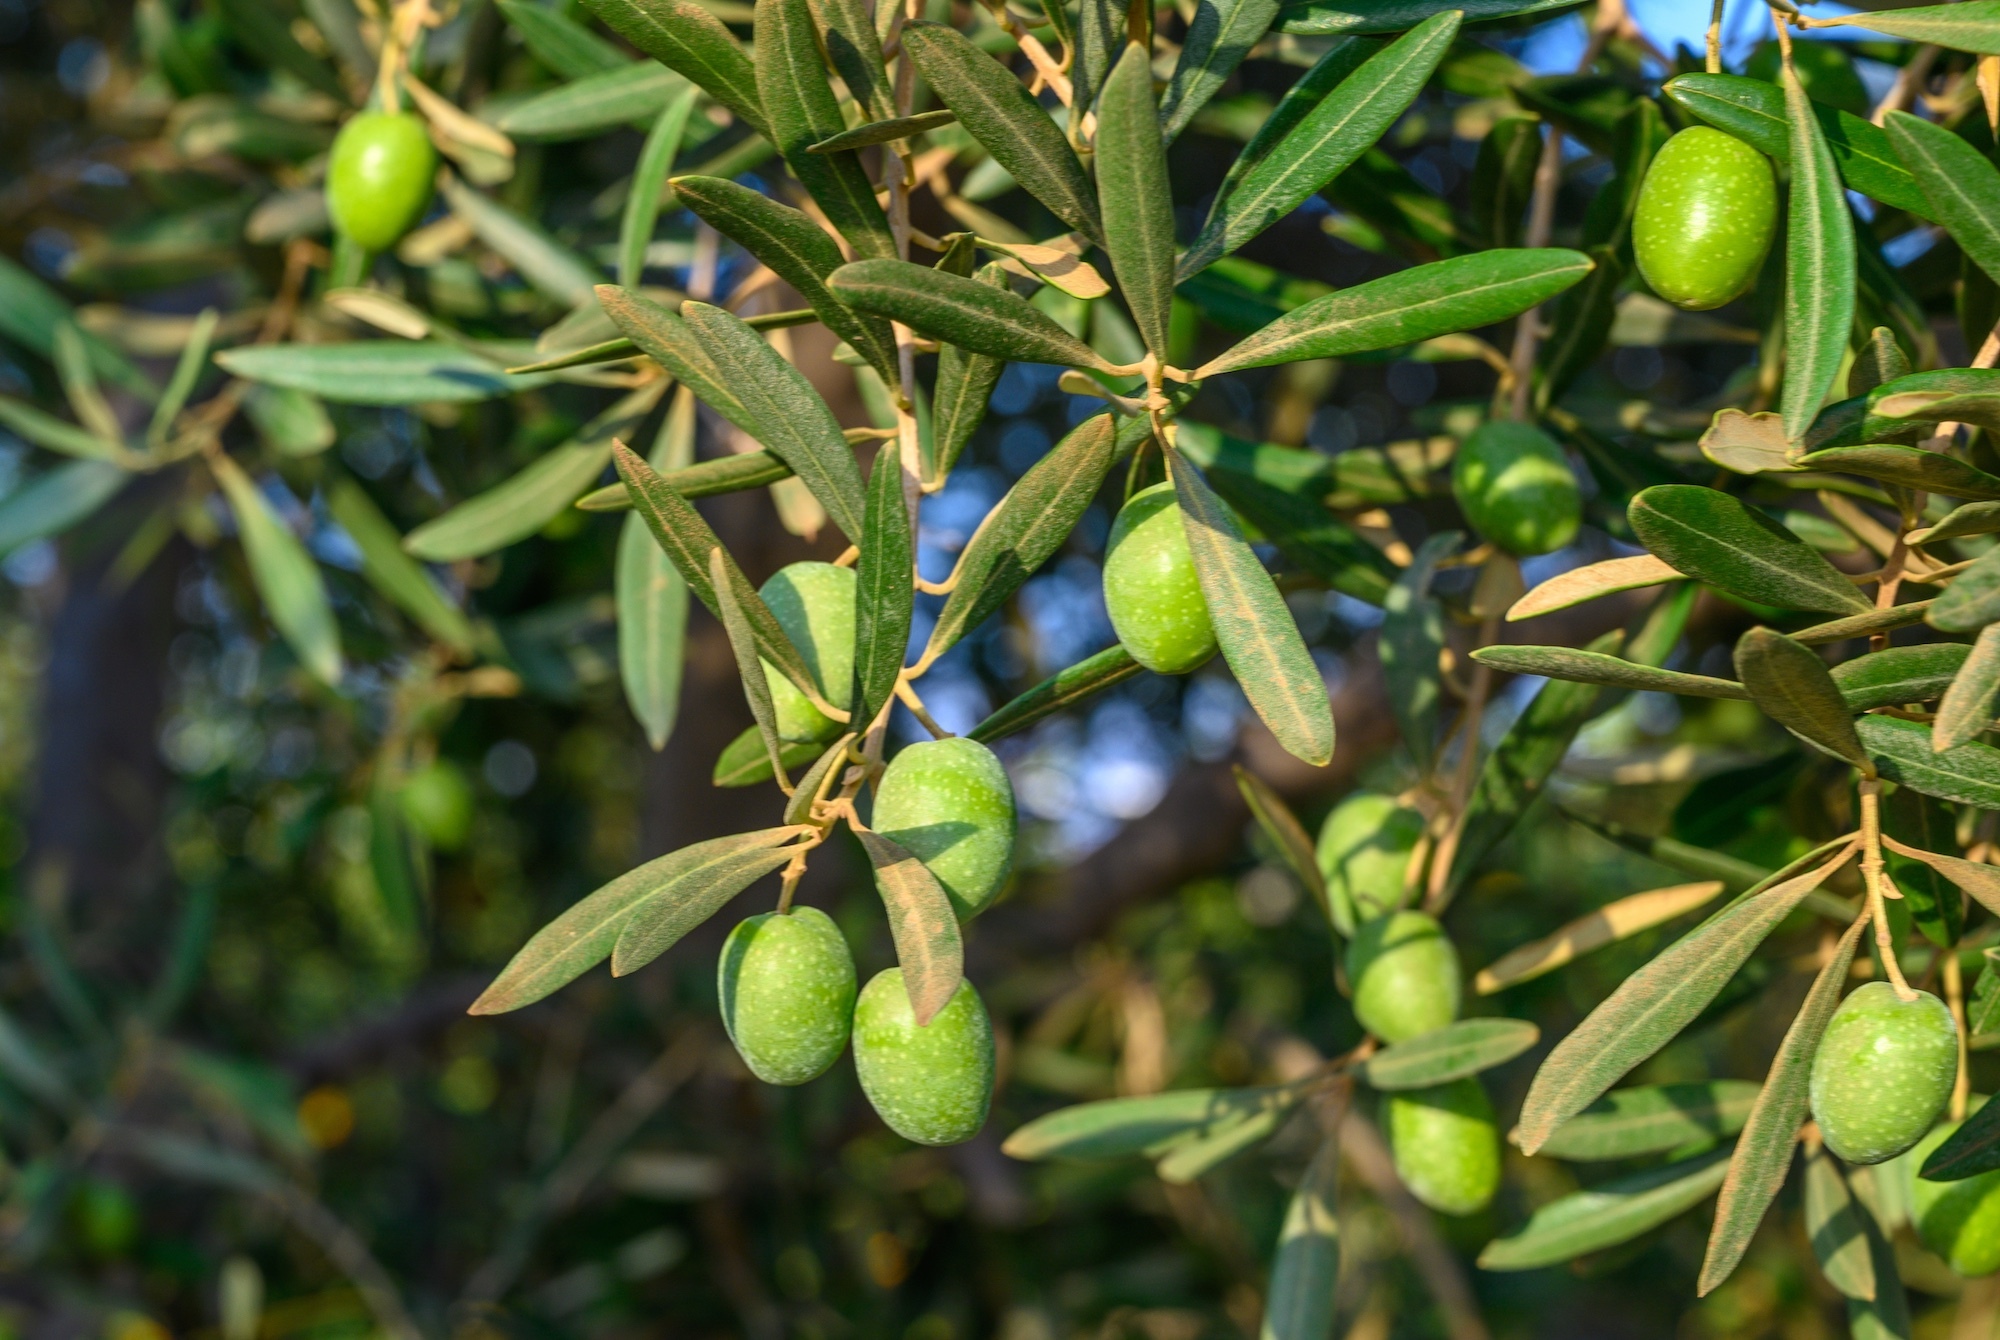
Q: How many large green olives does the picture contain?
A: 13